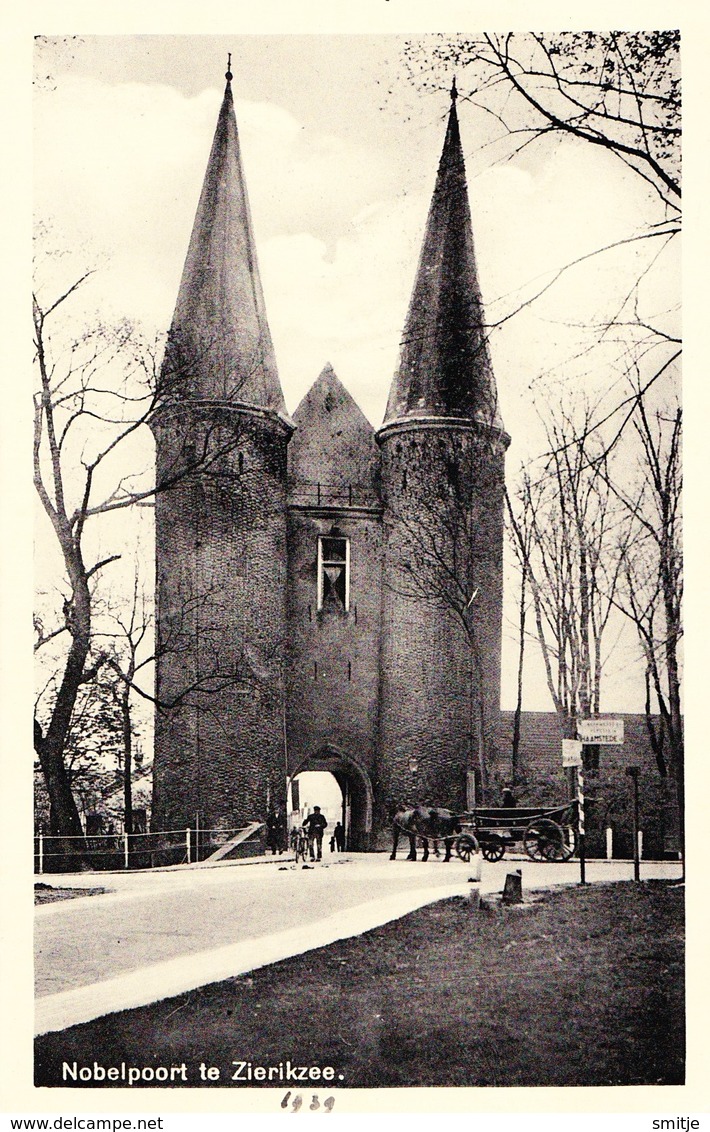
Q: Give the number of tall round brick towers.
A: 2